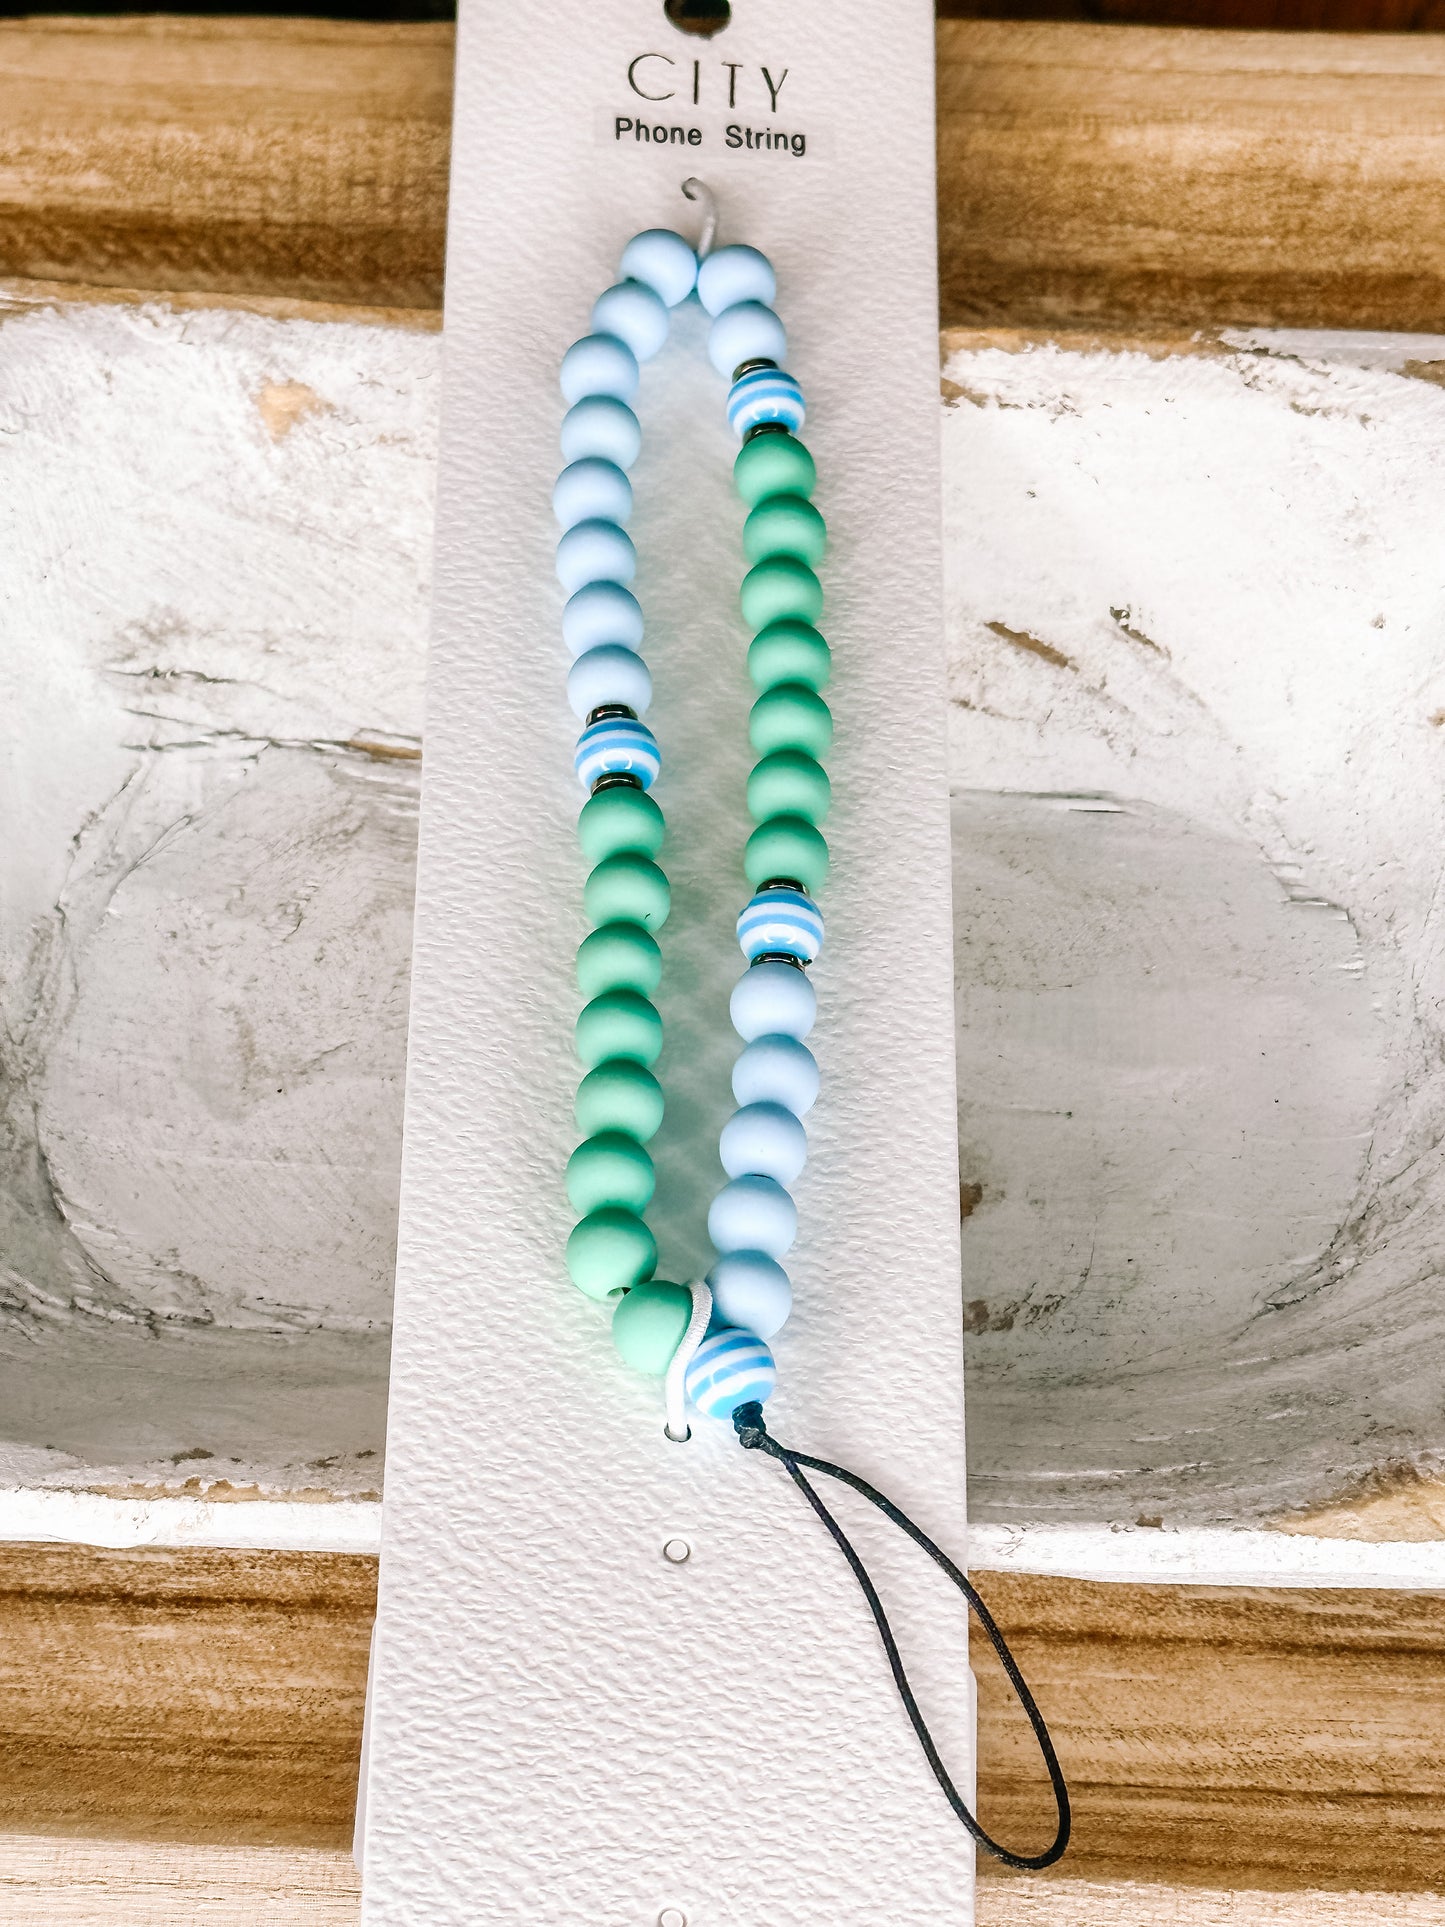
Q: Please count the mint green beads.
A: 15